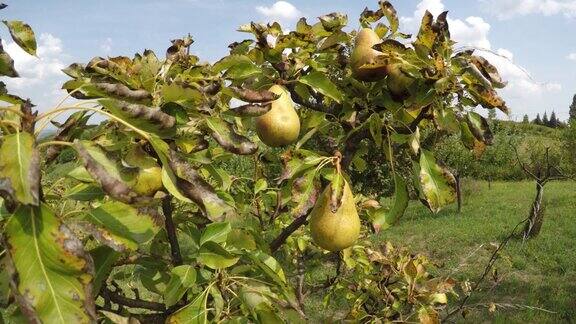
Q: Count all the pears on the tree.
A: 5